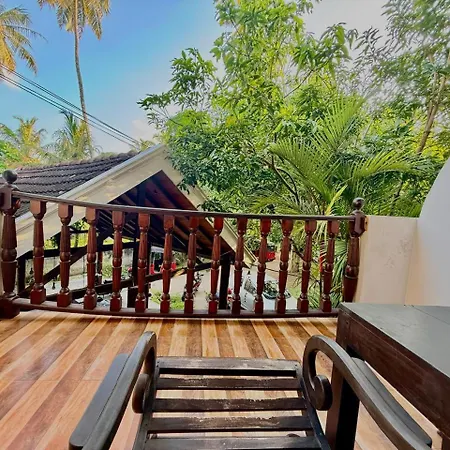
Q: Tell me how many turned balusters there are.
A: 13